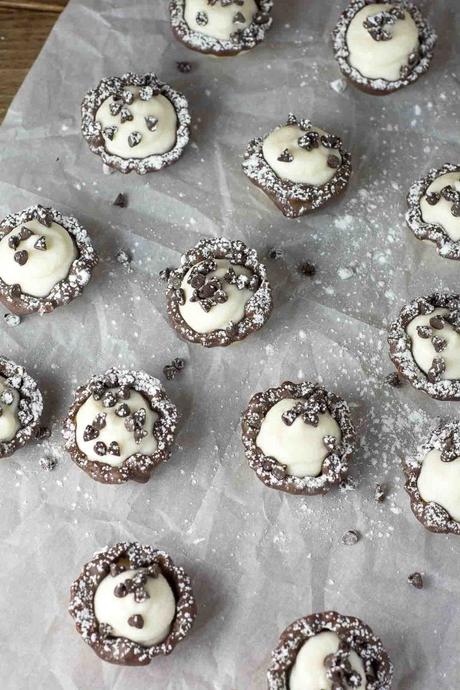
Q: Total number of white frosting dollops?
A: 14